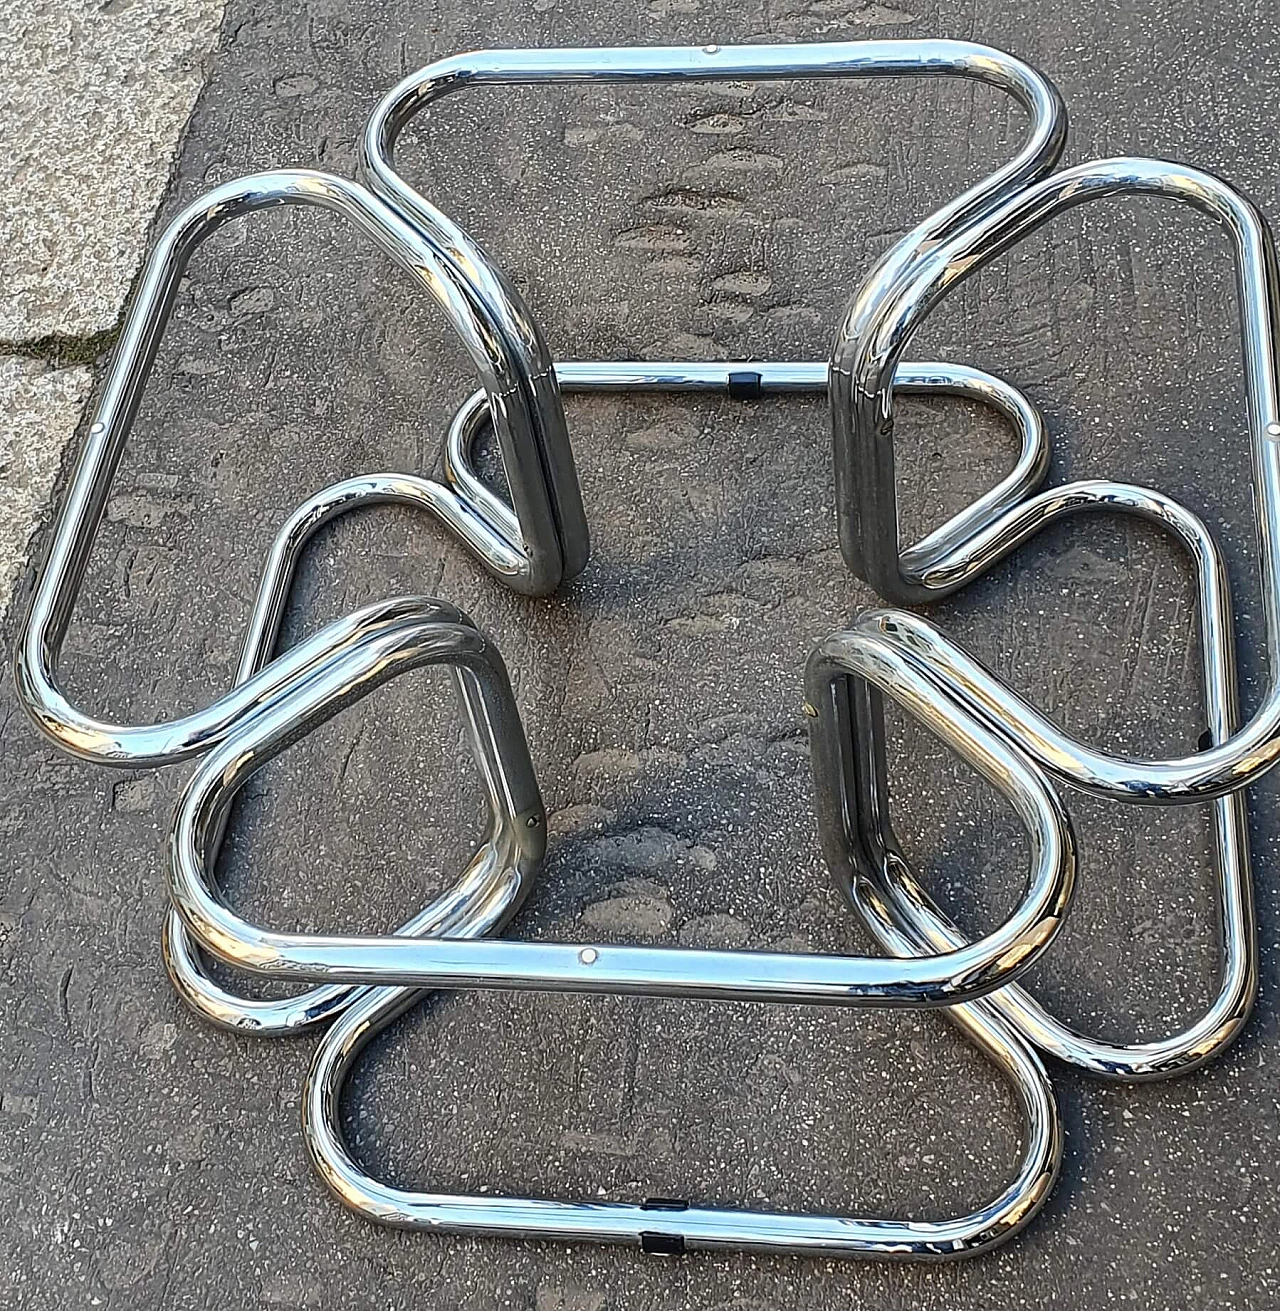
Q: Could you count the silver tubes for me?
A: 4